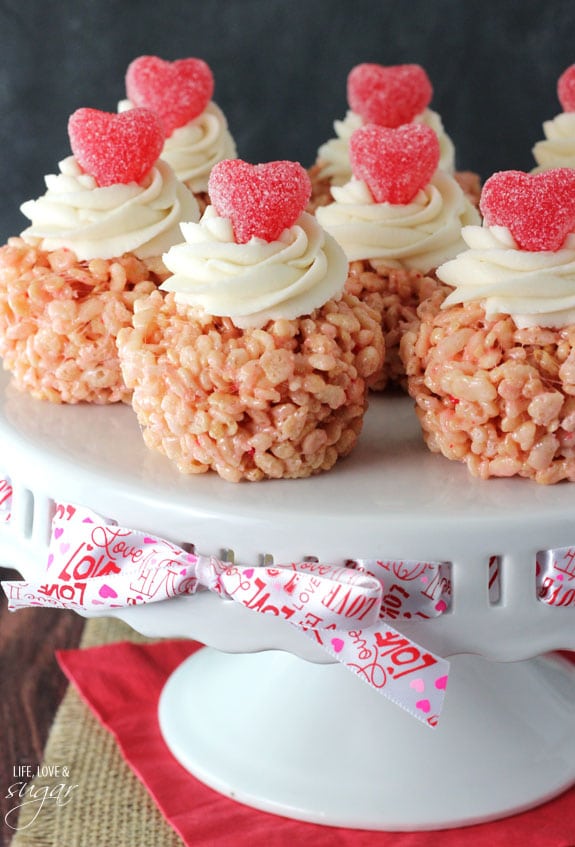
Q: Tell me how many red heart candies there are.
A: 7